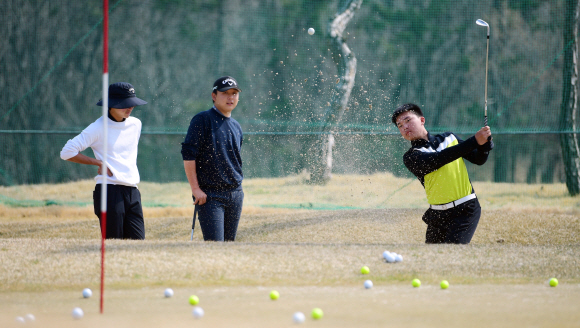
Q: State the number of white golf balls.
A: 13